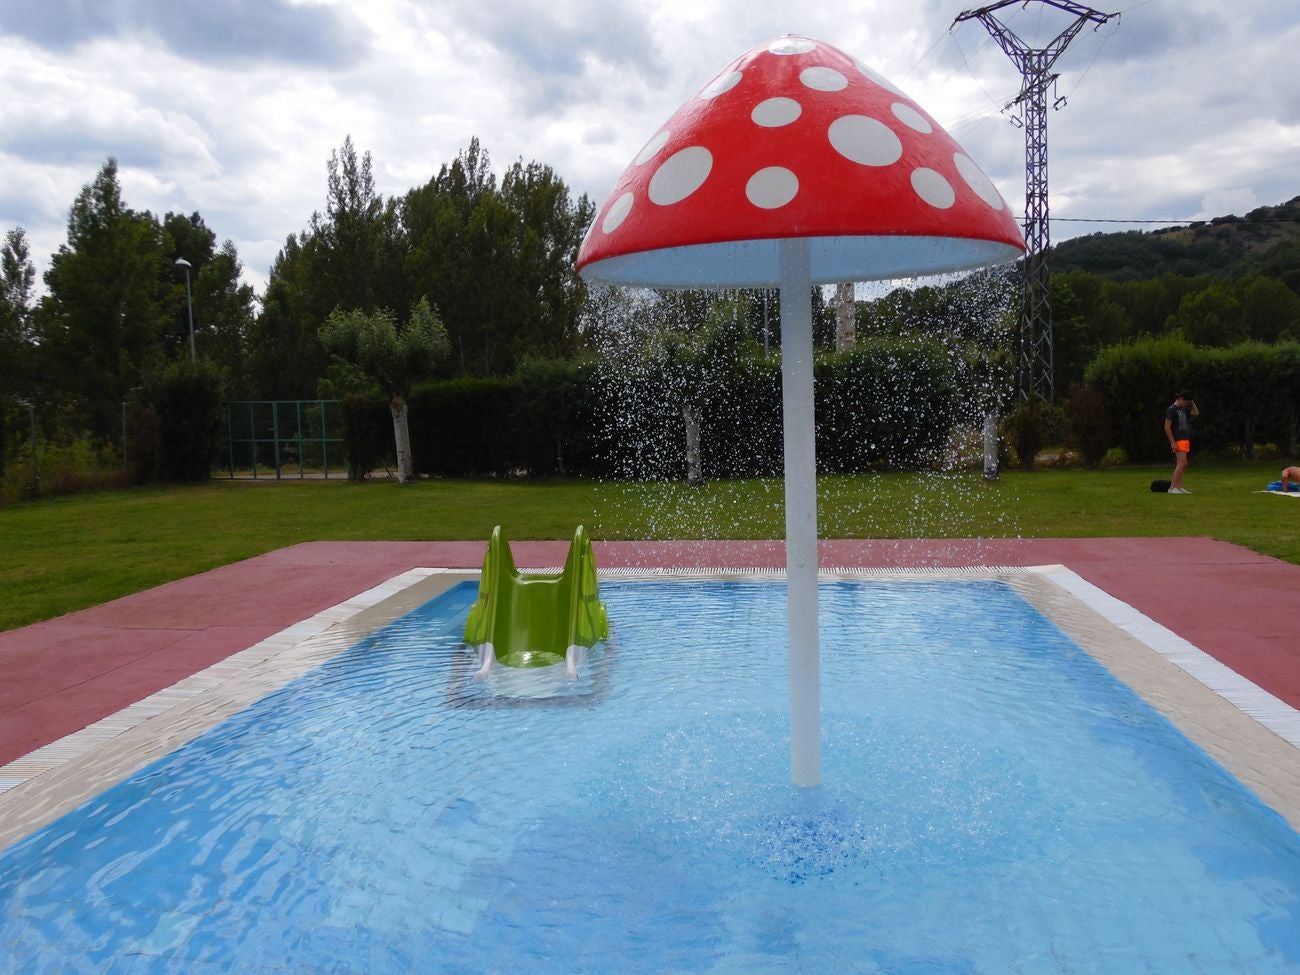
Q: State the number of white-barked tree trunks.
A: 3